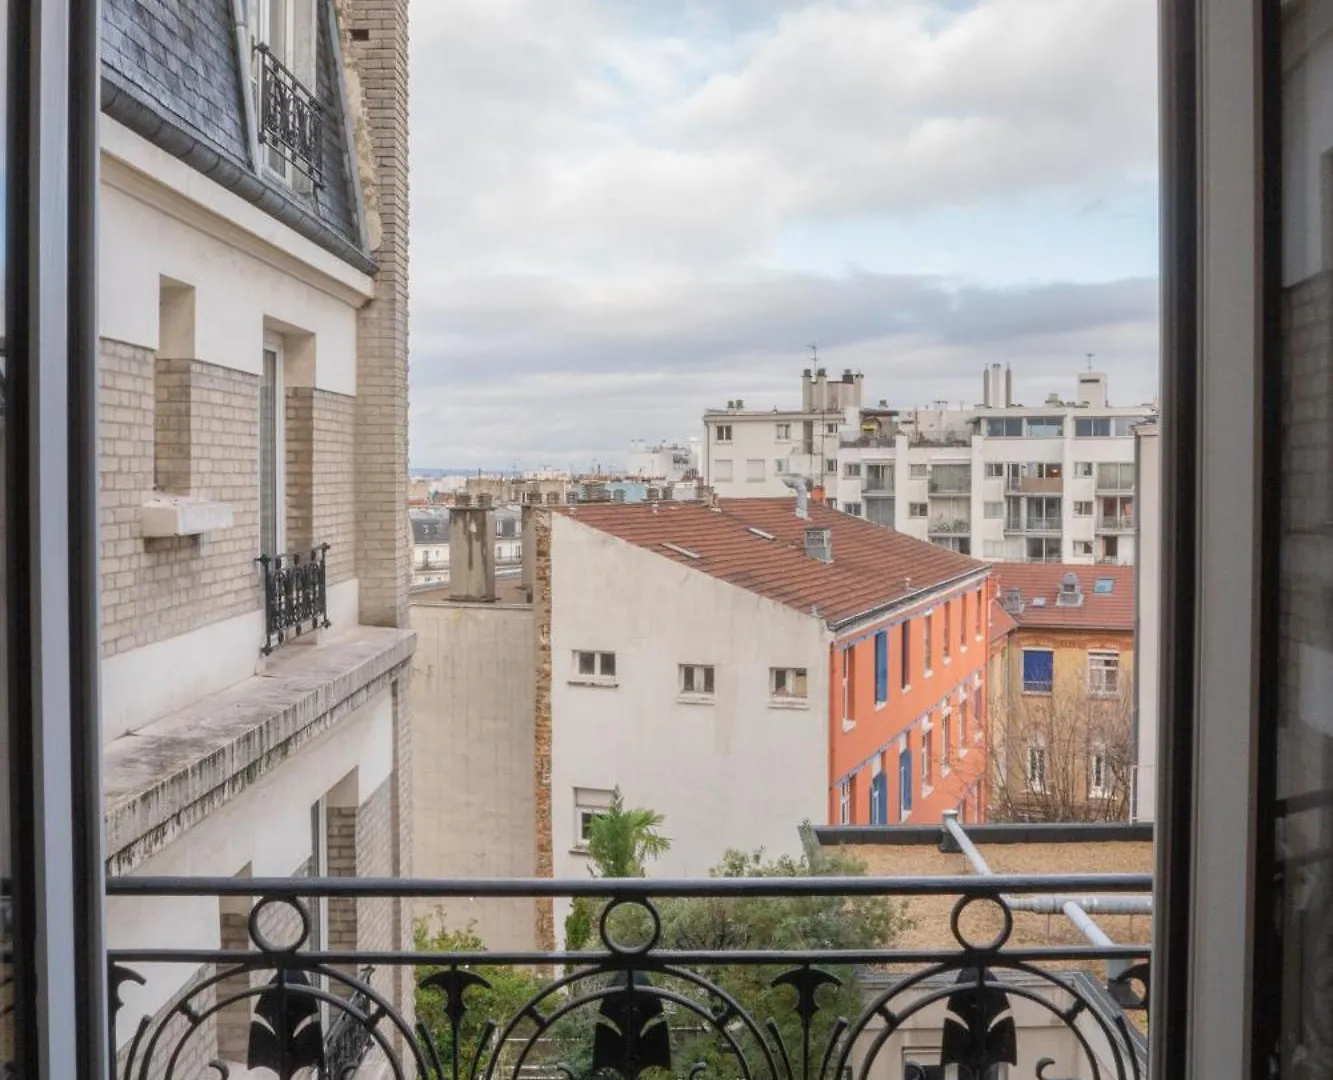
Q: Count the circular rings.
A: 3